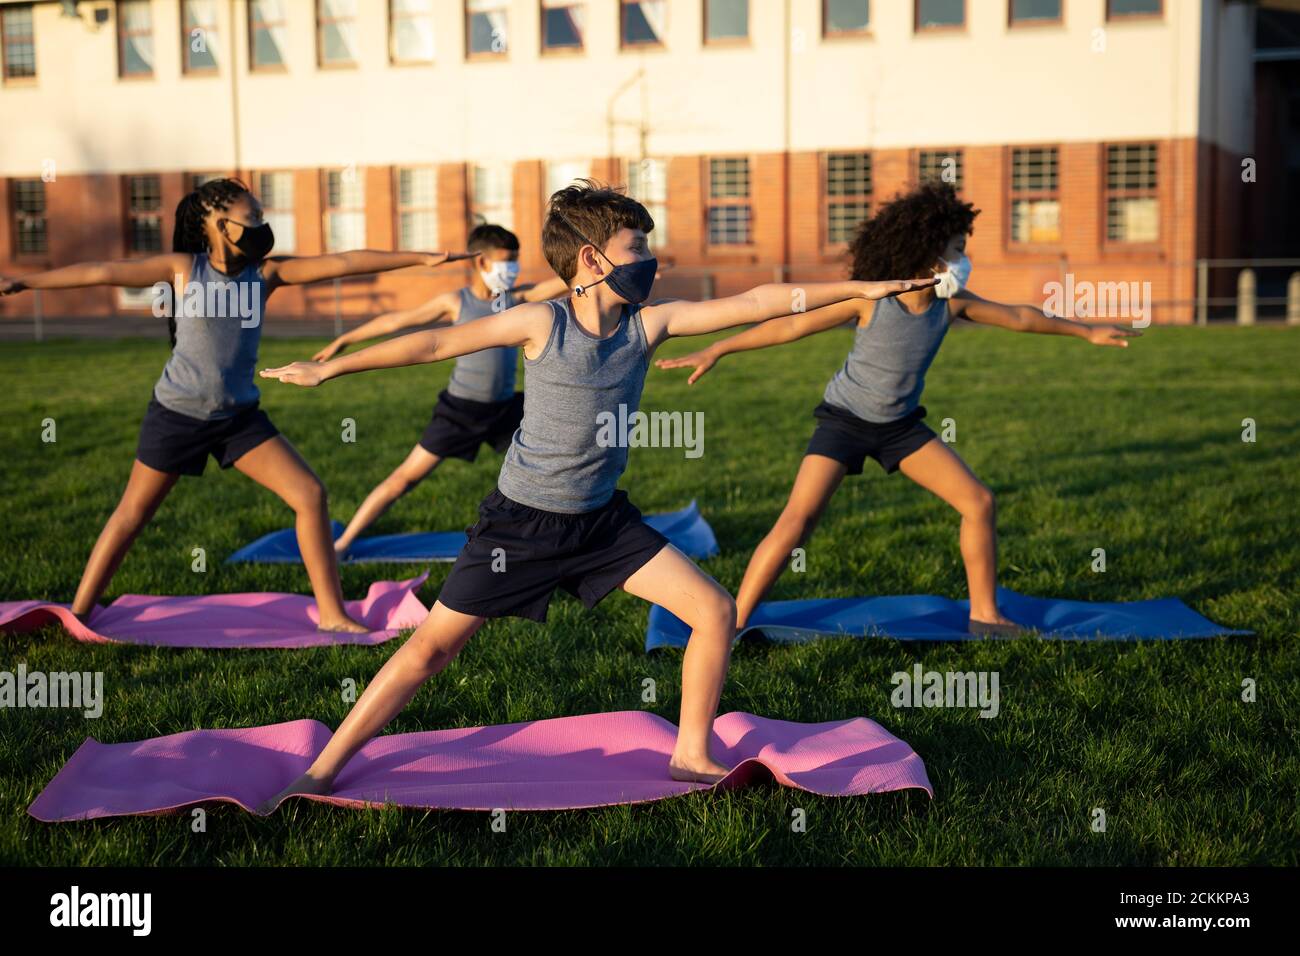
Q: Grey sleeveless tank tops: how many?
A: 4